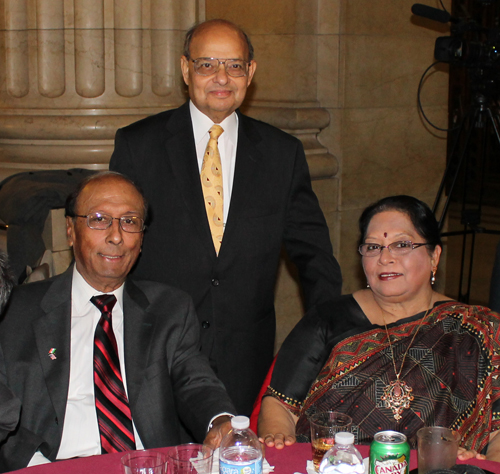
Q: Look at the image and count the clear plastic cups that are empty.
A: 2